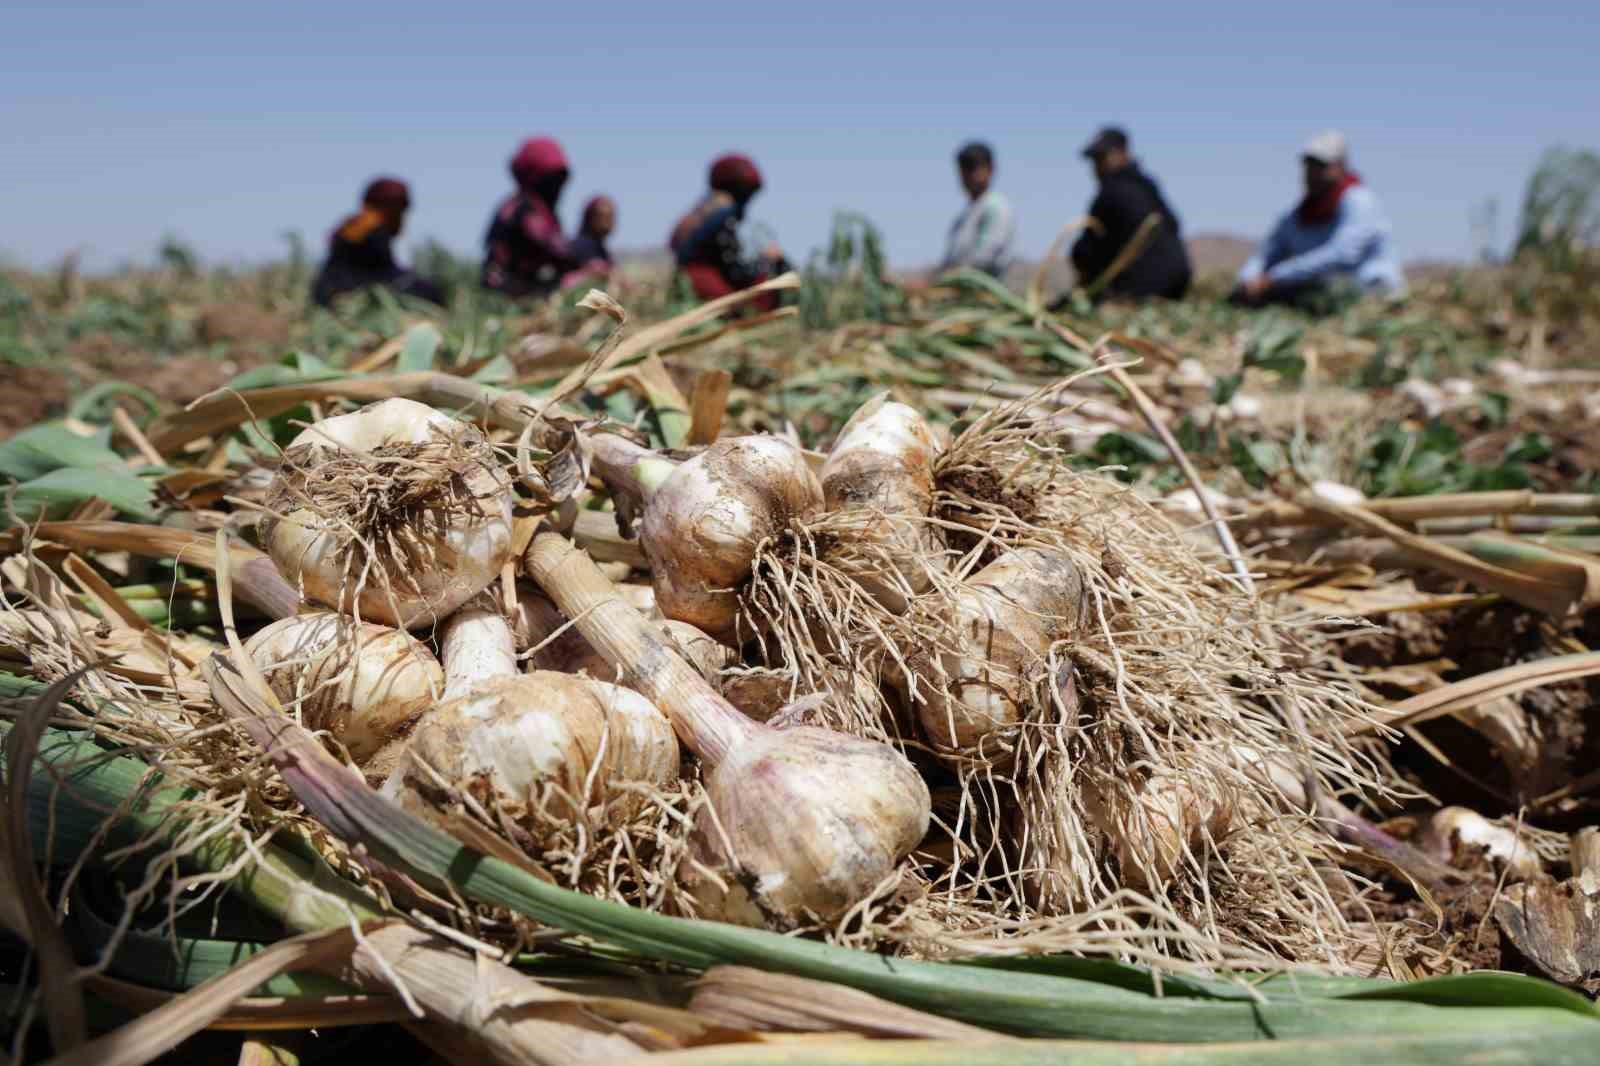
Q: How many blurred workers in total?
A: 7